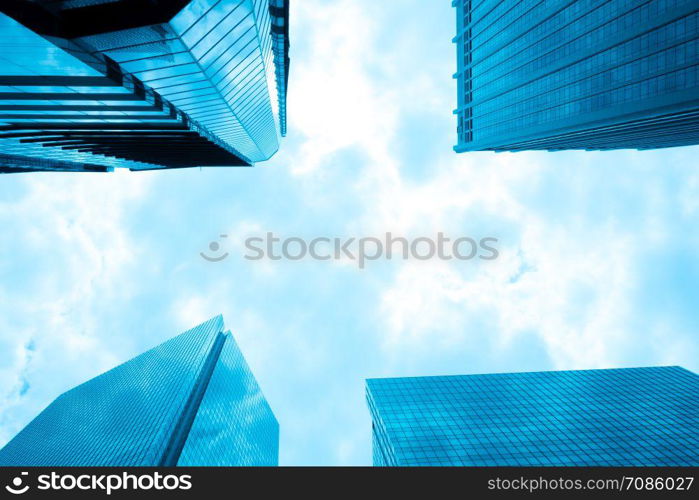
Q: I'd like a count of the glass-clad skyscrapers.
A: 4